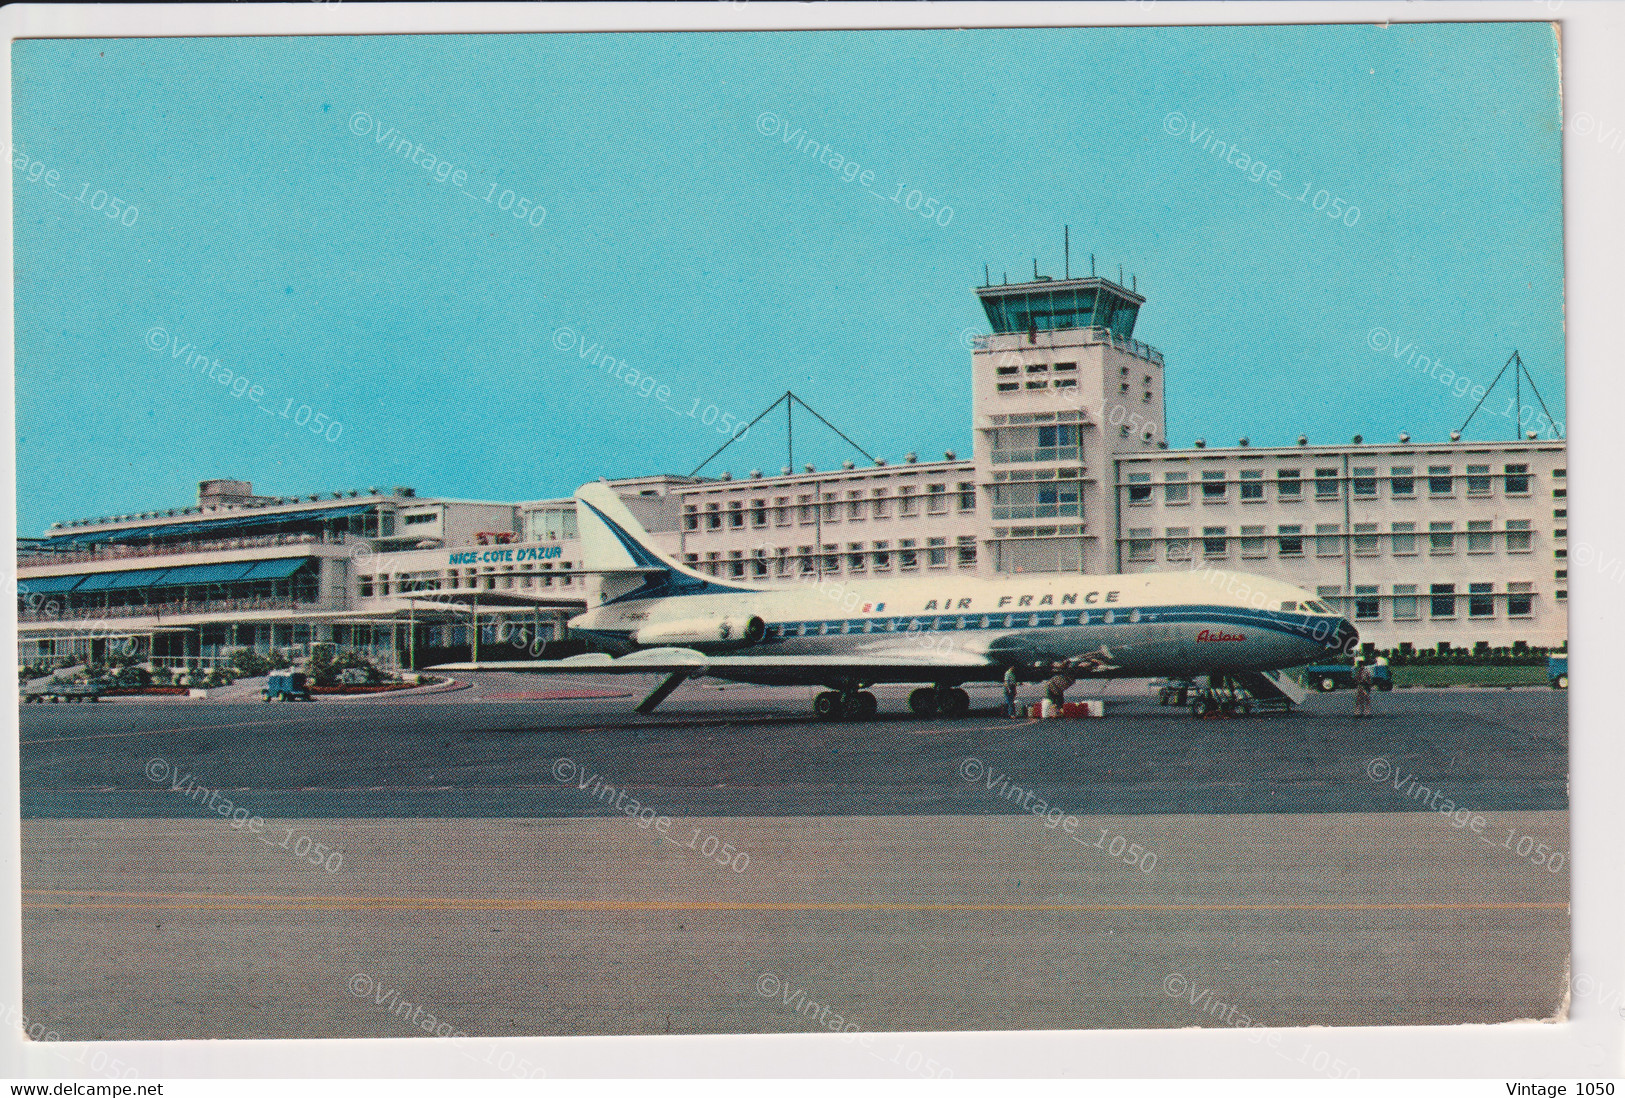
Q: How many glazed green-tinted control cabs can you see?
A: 1